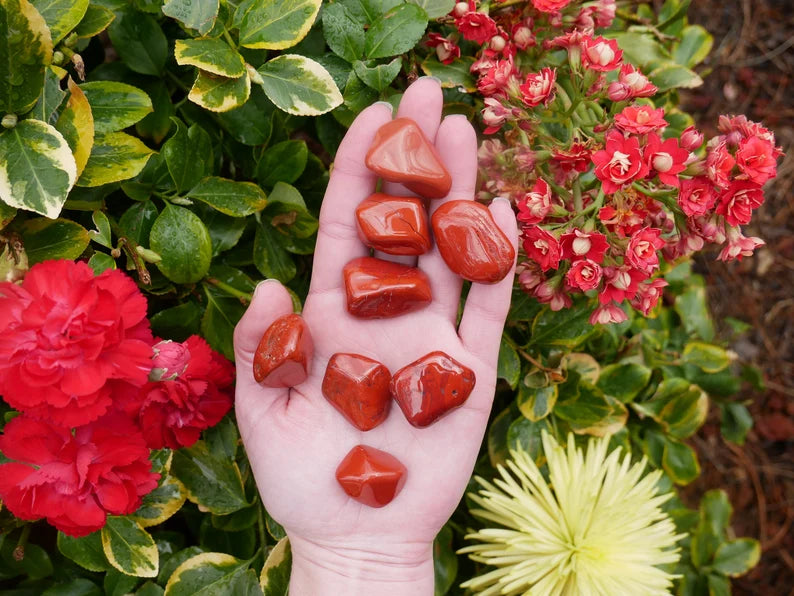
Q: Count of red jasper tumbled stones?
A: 8